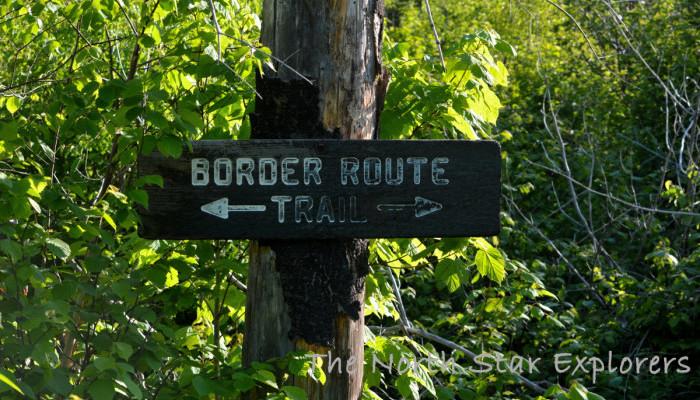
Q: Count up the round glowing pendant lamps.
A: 0